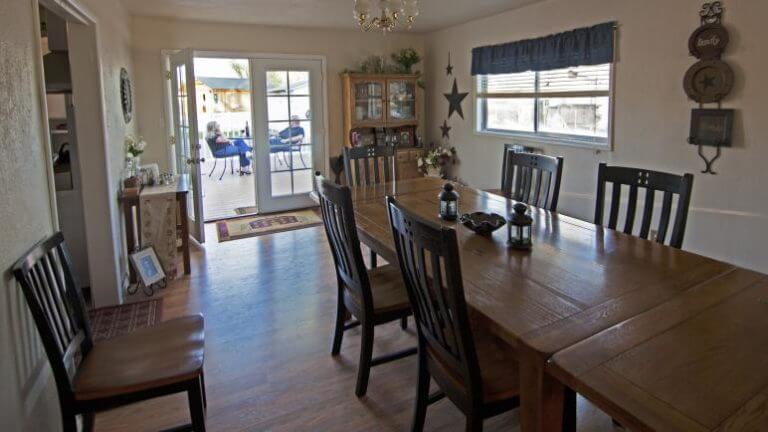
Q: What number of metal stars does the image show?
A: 3